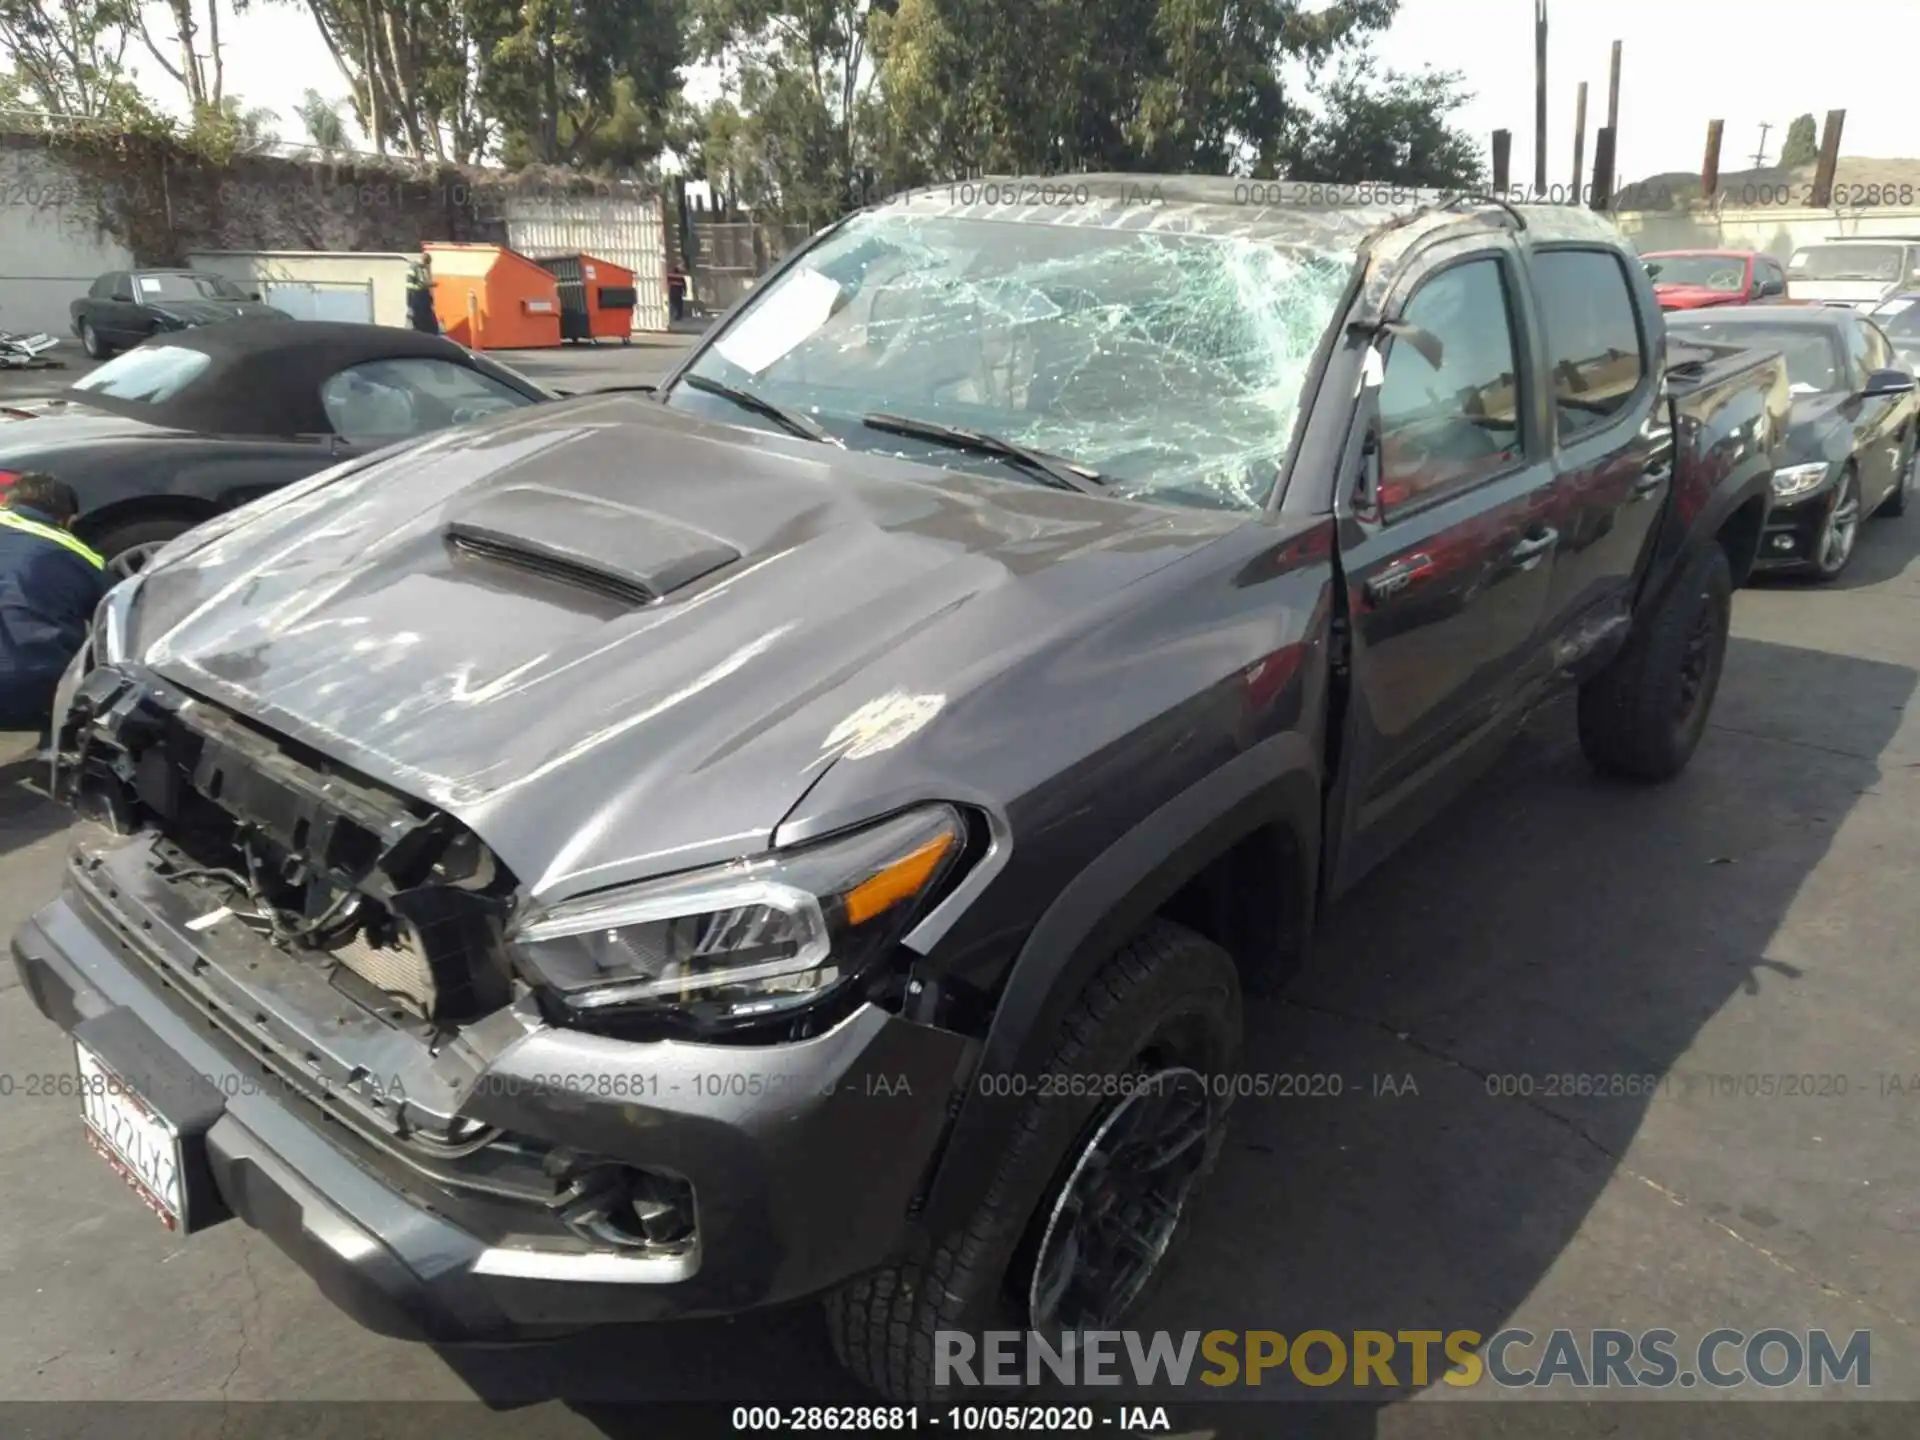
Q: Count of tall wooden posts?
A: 7